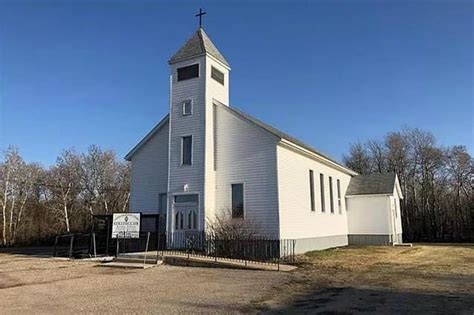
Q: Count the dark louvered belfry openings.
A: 2